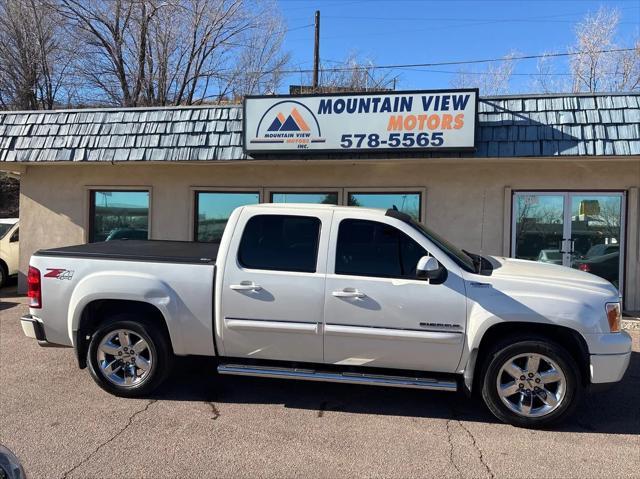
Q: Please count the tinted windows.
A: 2